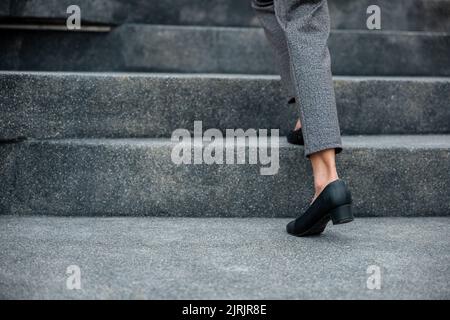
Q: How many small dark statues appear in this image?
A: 0